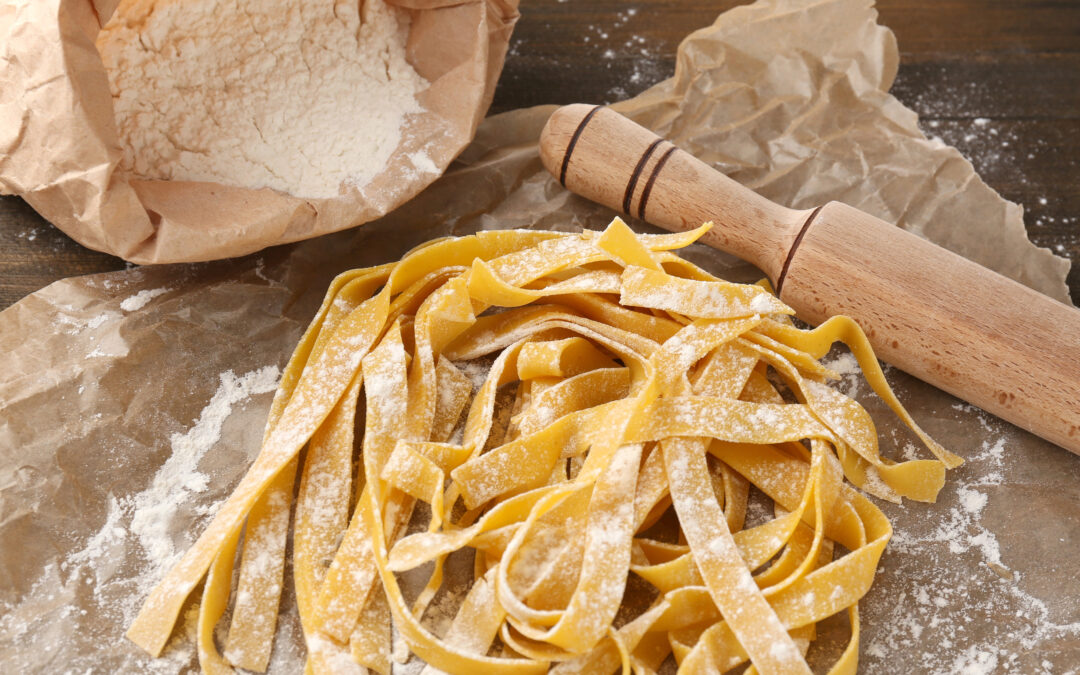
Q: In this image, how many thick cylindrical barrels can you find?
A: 1